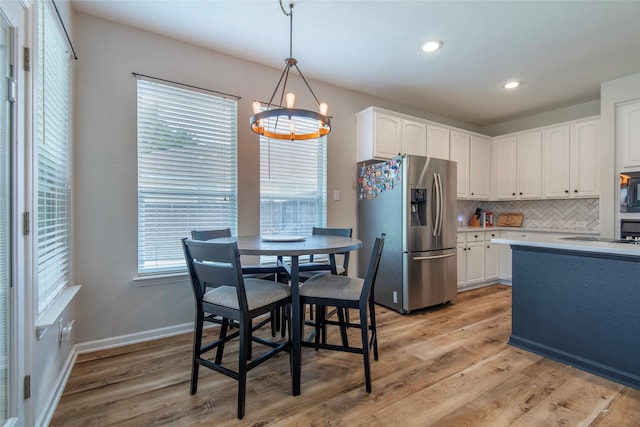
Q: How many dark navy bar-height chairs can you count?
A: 4